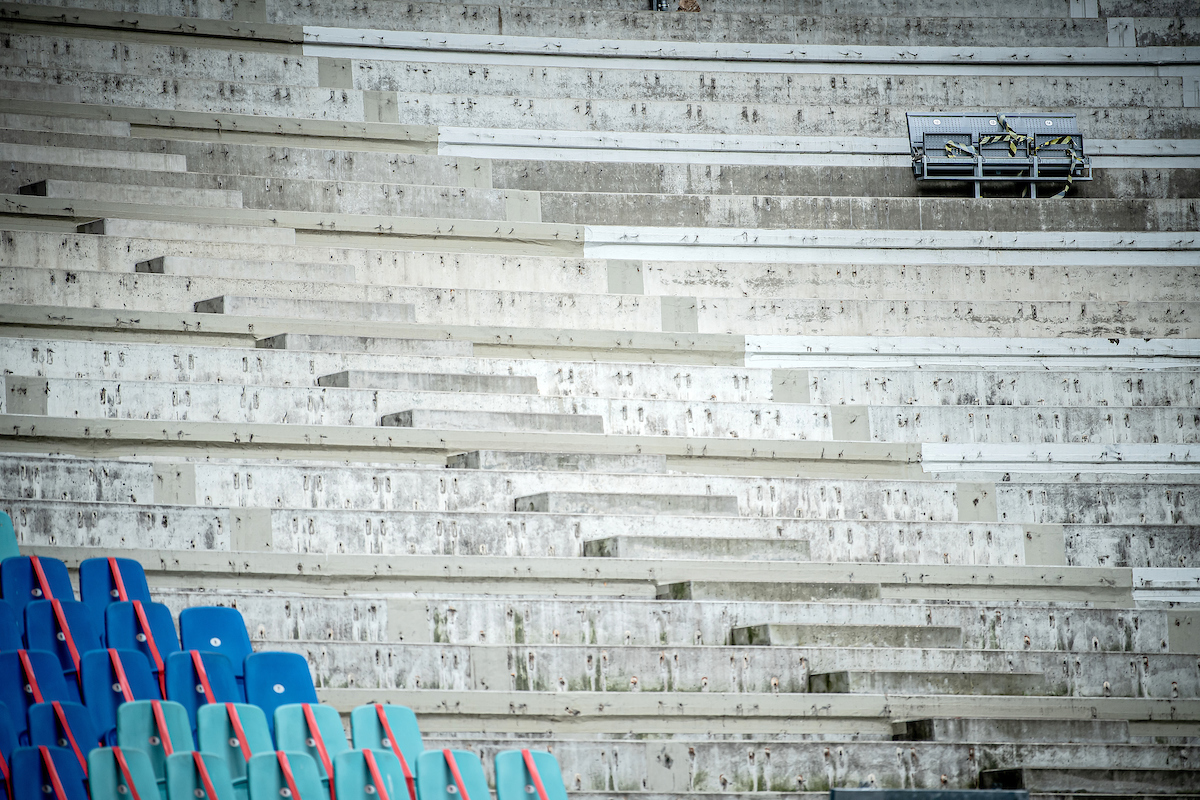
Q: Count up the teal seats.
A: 11